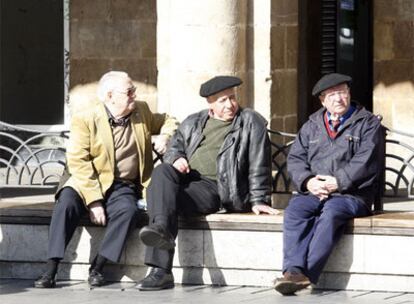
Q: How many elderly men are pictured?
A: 3